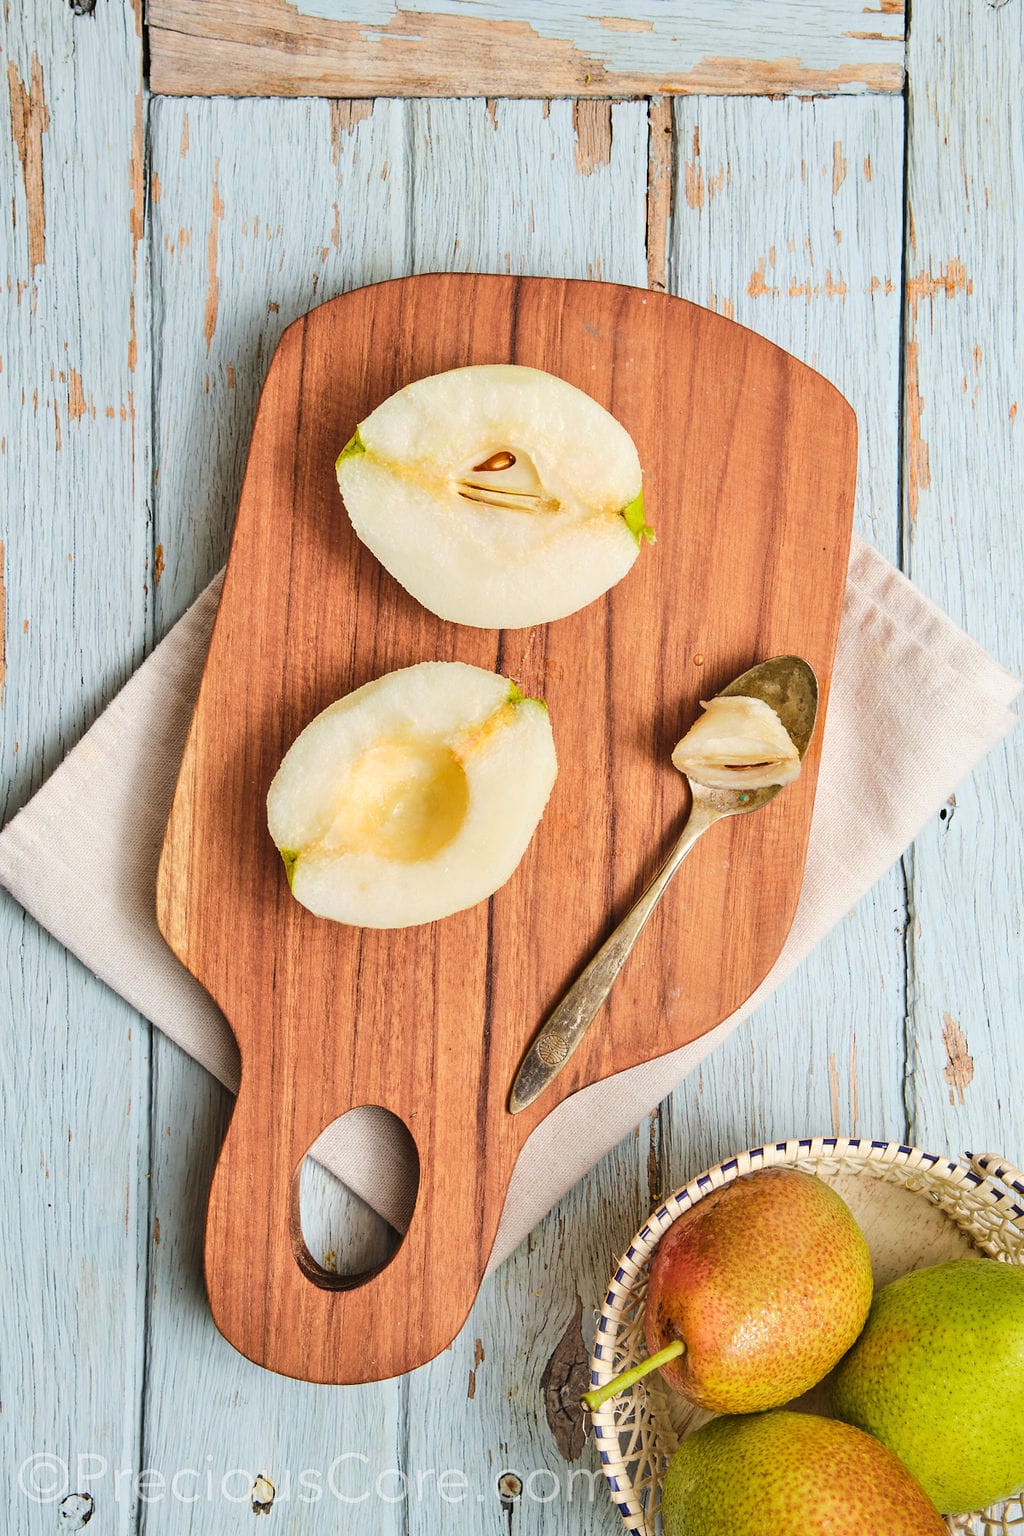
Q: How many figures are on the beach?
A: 0